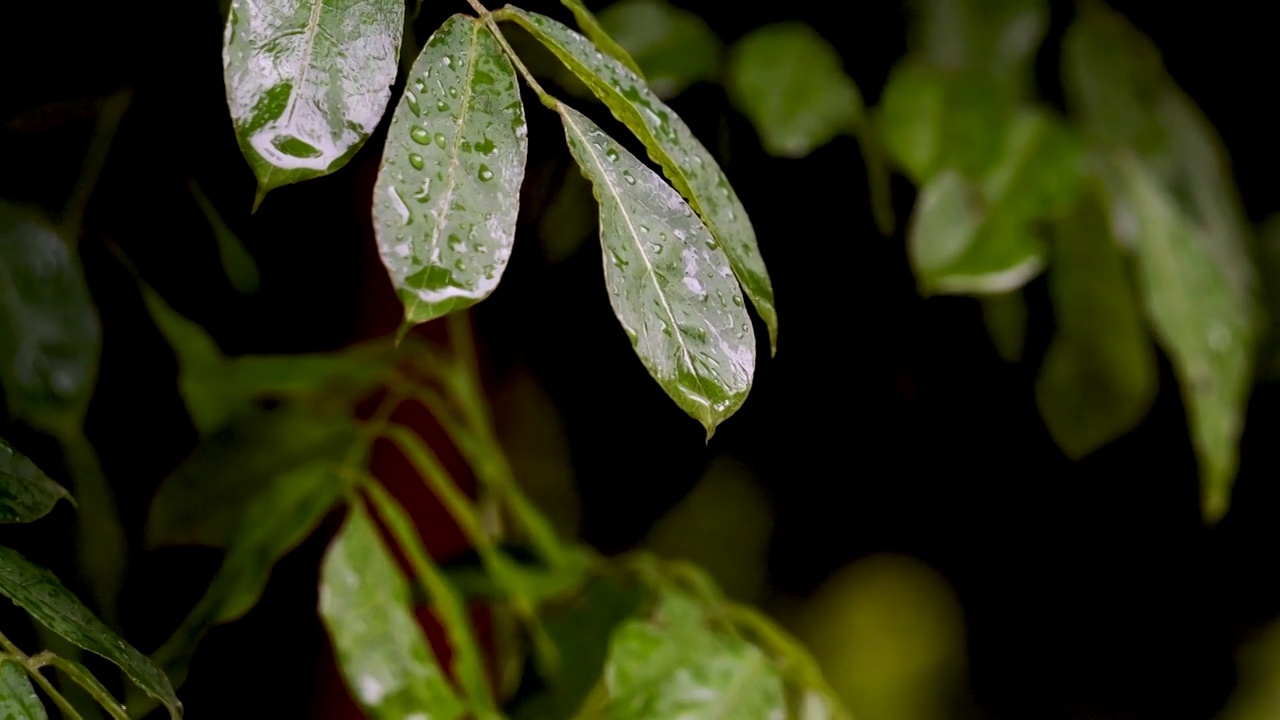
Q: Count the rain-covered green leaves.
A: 4